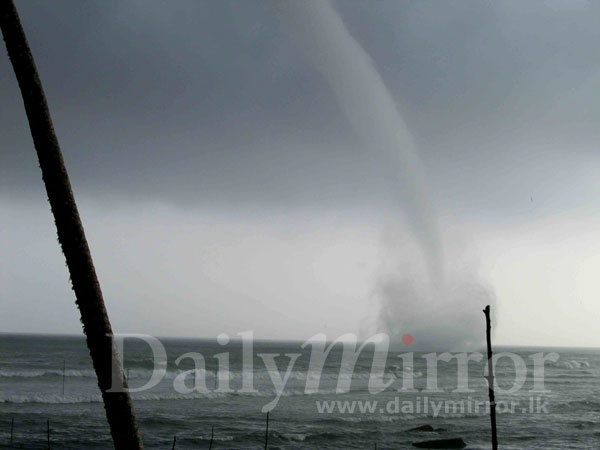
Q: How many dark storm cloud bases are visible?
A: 1